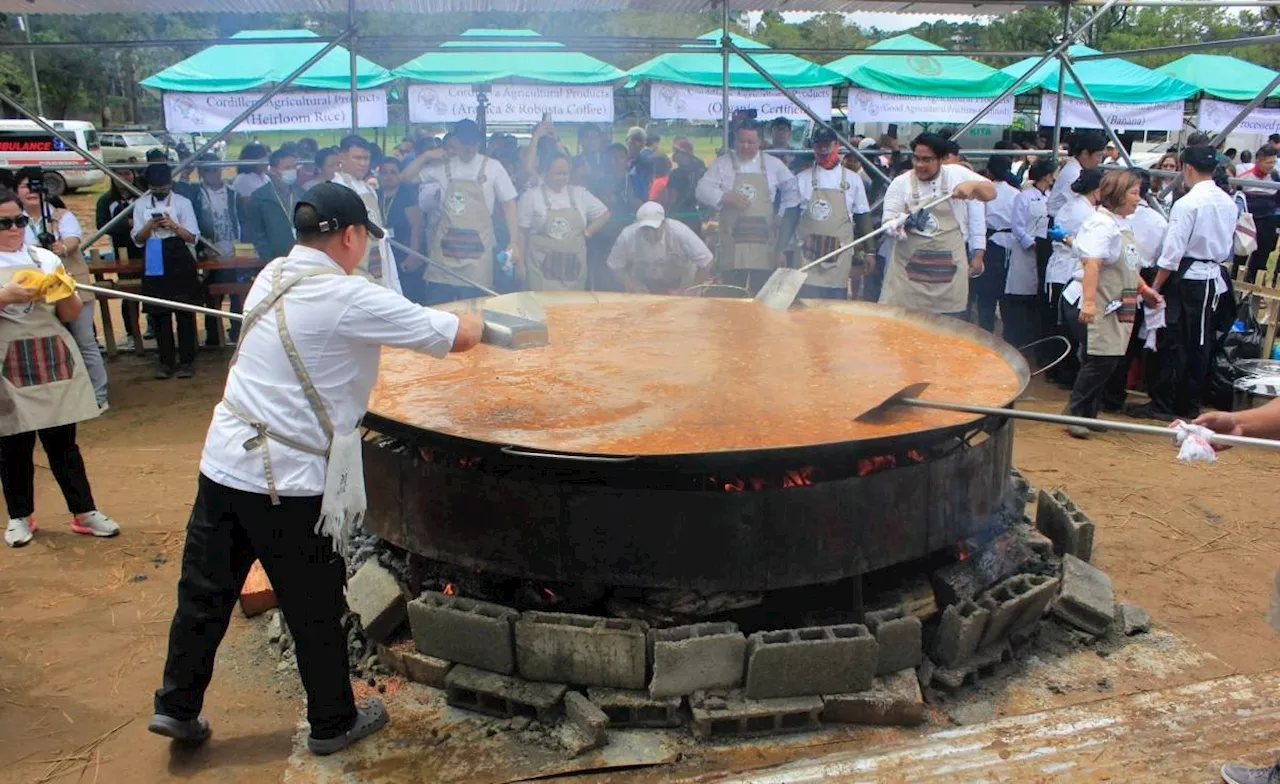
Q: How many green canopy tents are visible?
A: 6